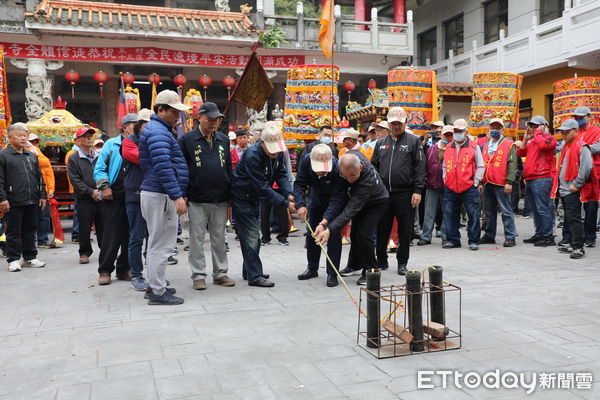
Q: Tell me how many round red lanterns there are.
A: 9